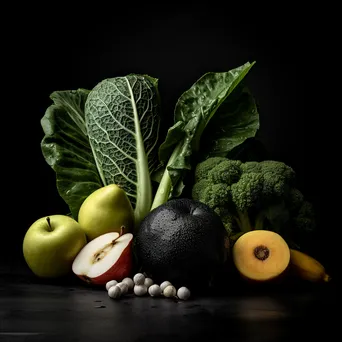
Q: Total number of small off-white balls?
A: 11